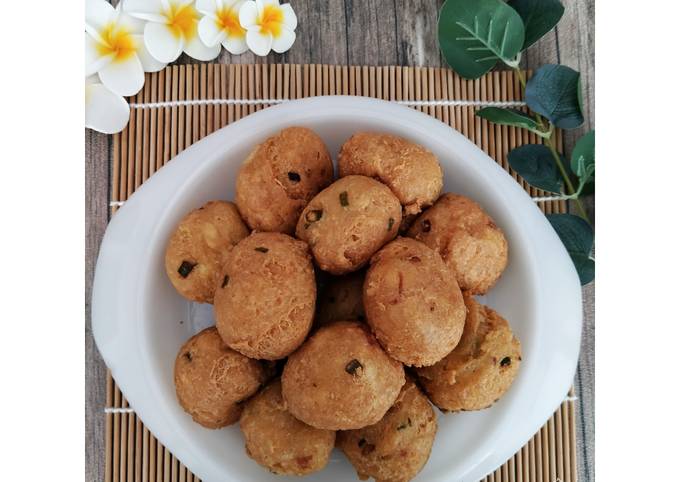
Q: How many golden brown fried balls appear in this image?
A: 13